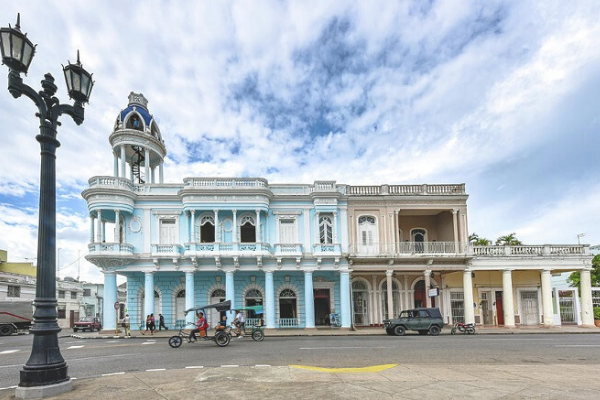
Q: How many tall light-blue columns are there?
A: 7